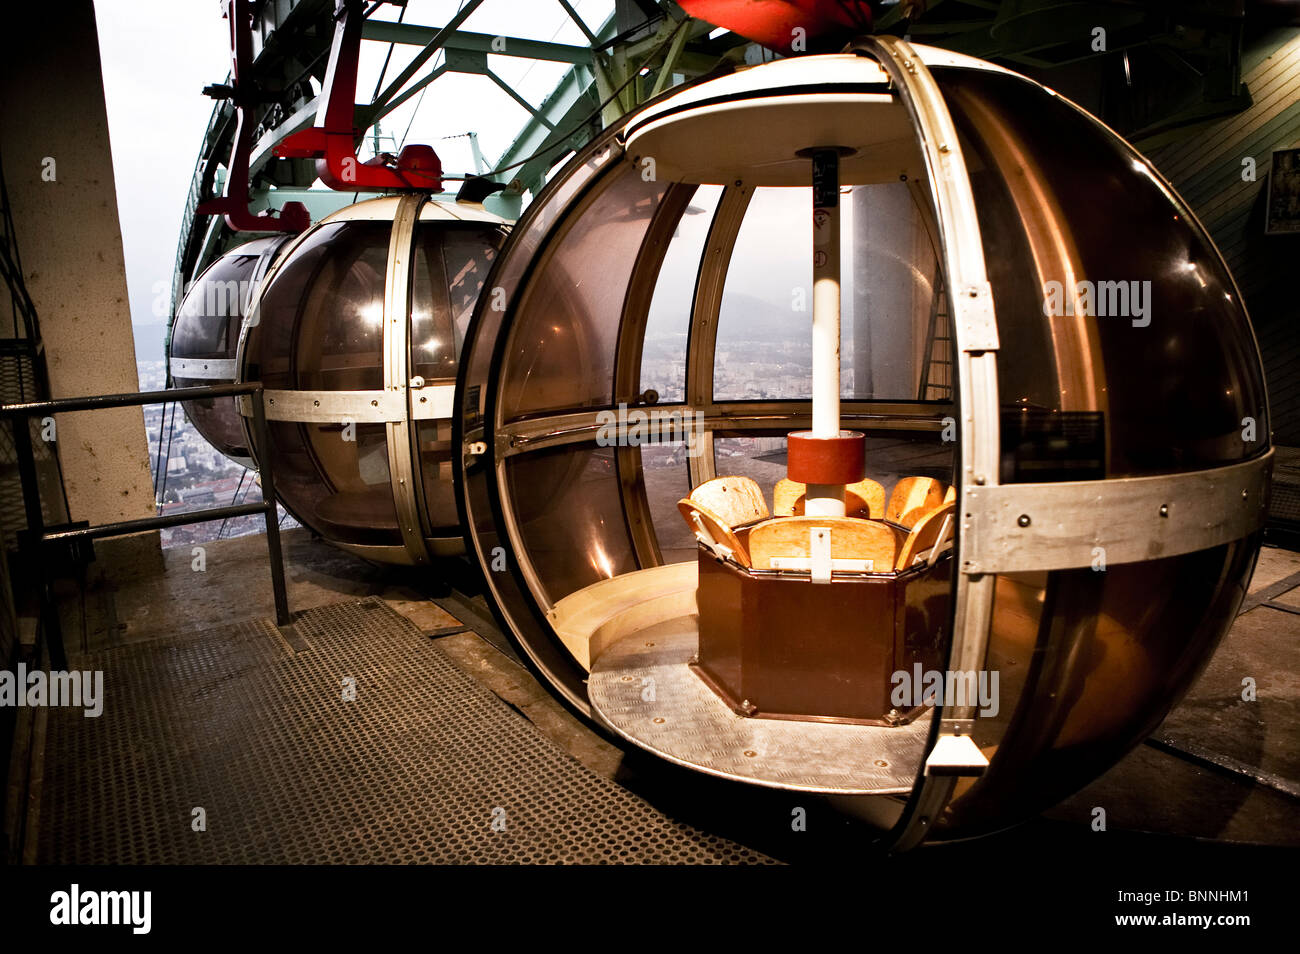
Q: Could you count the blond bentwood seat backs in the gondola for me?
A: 6